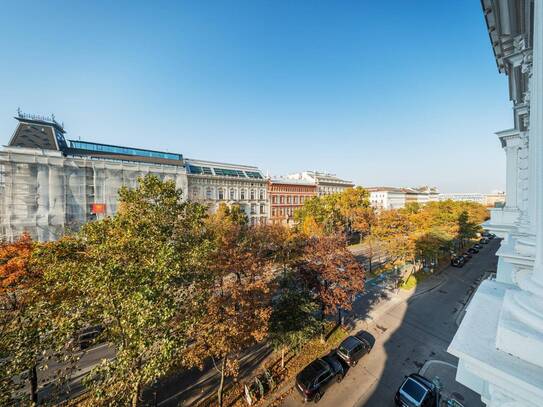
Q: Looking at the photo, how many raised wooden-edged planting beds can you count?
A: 0